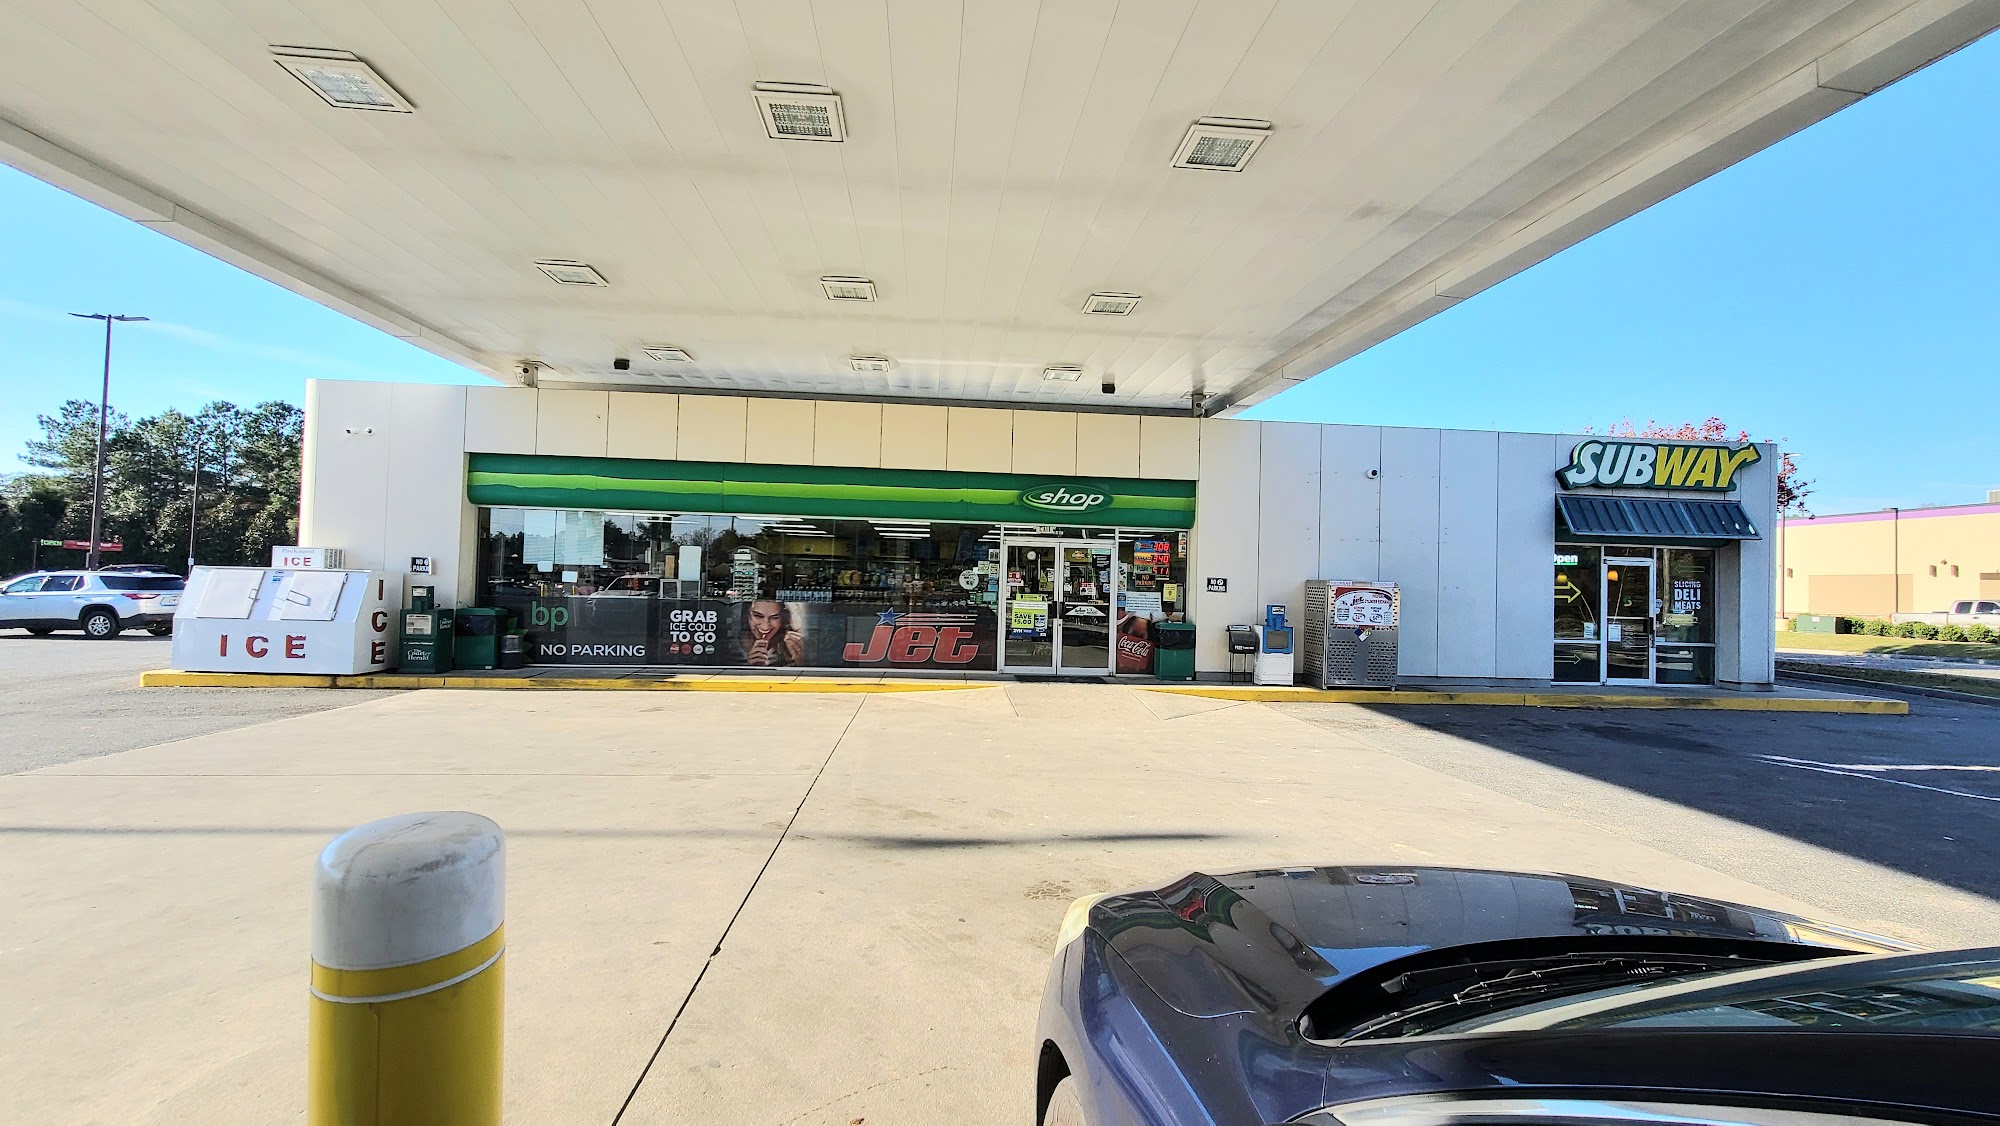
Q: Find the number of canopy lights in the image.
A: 9